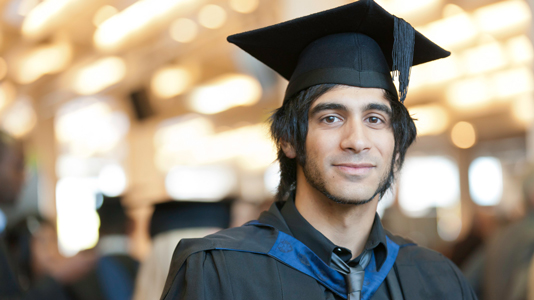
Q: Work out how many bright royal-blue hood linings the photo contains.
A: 1